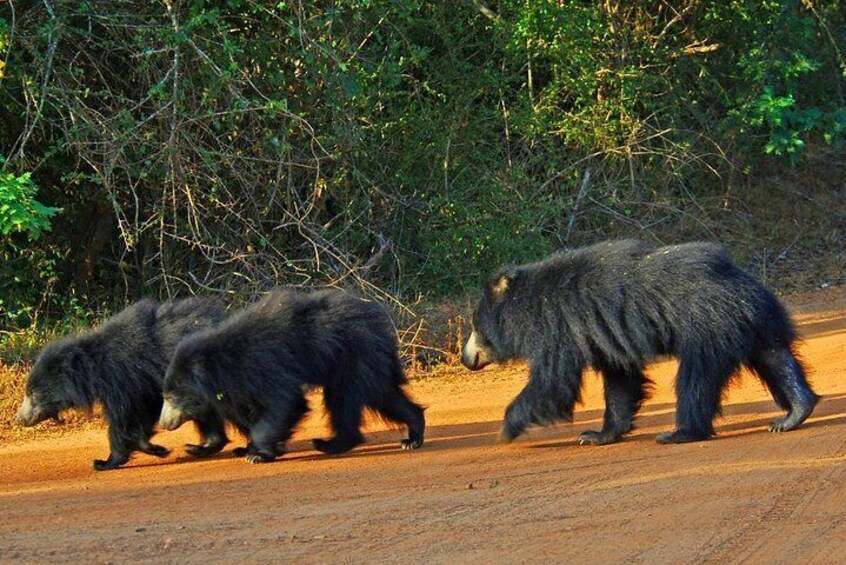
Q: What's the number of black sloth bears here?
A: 3